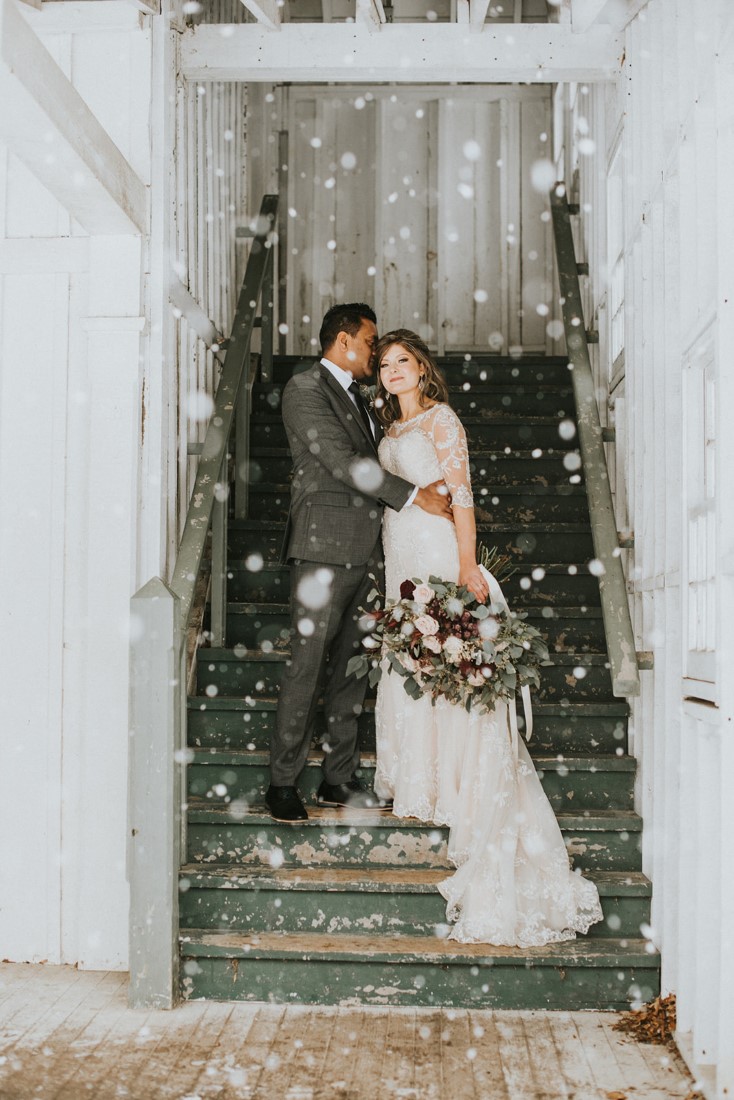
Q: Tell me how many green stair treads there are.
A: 14